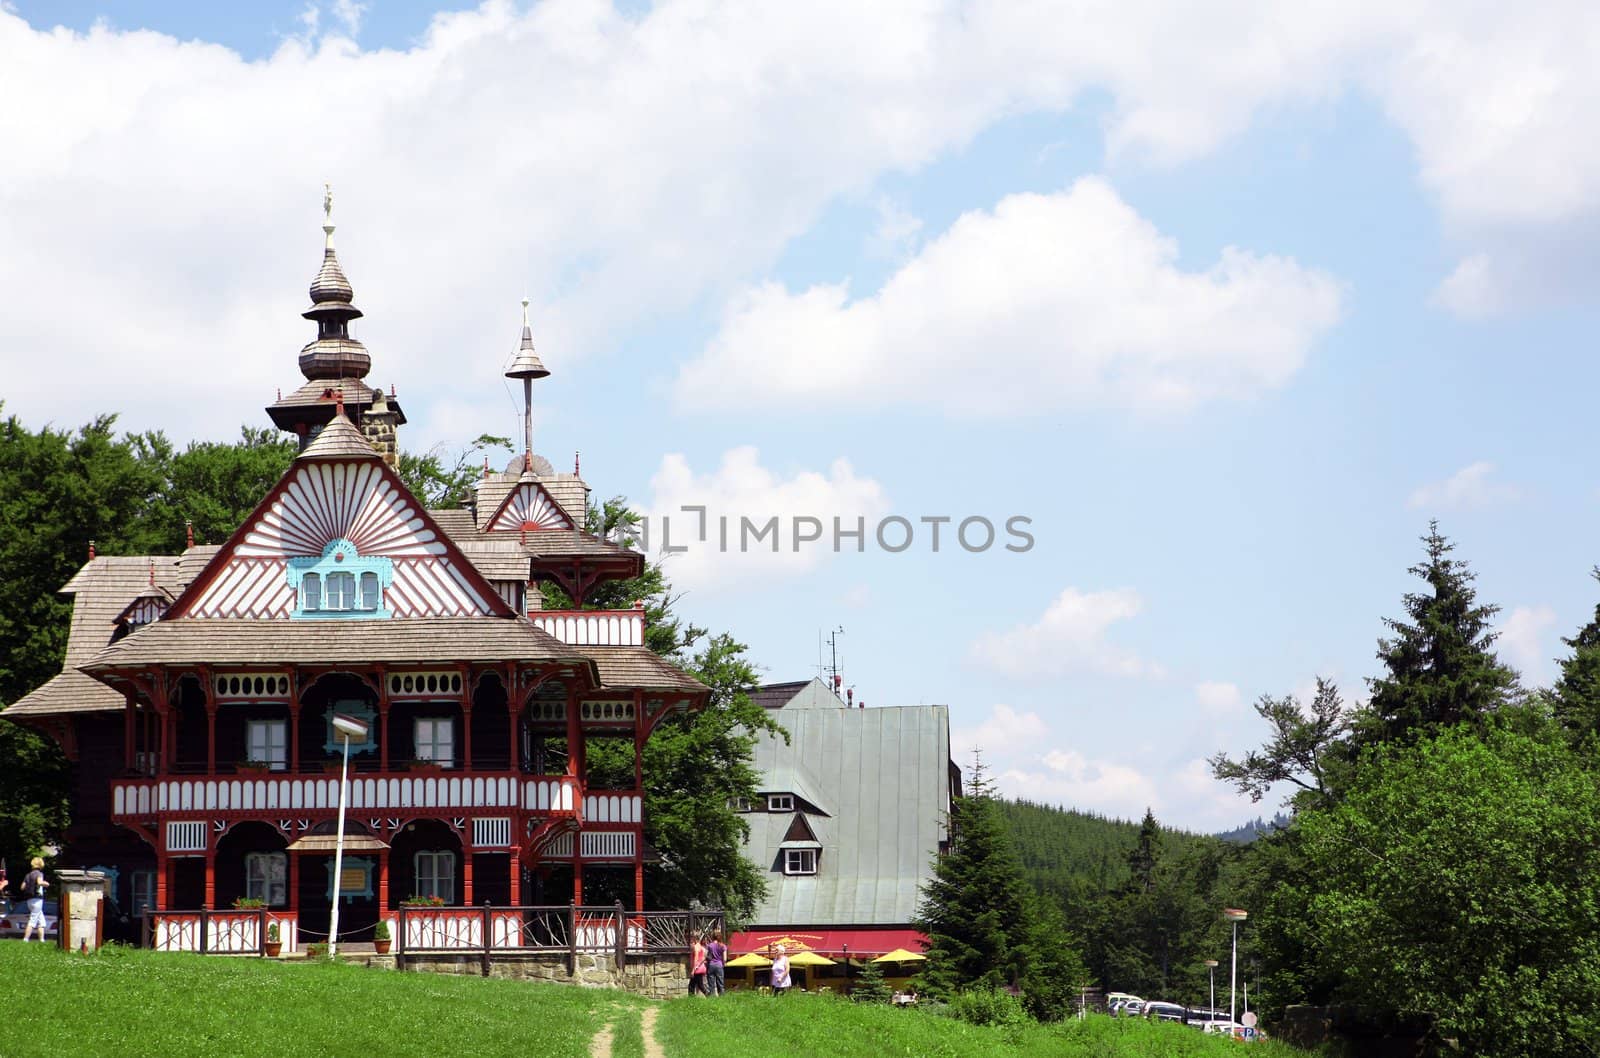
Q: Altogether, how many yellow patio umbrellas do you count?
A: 3